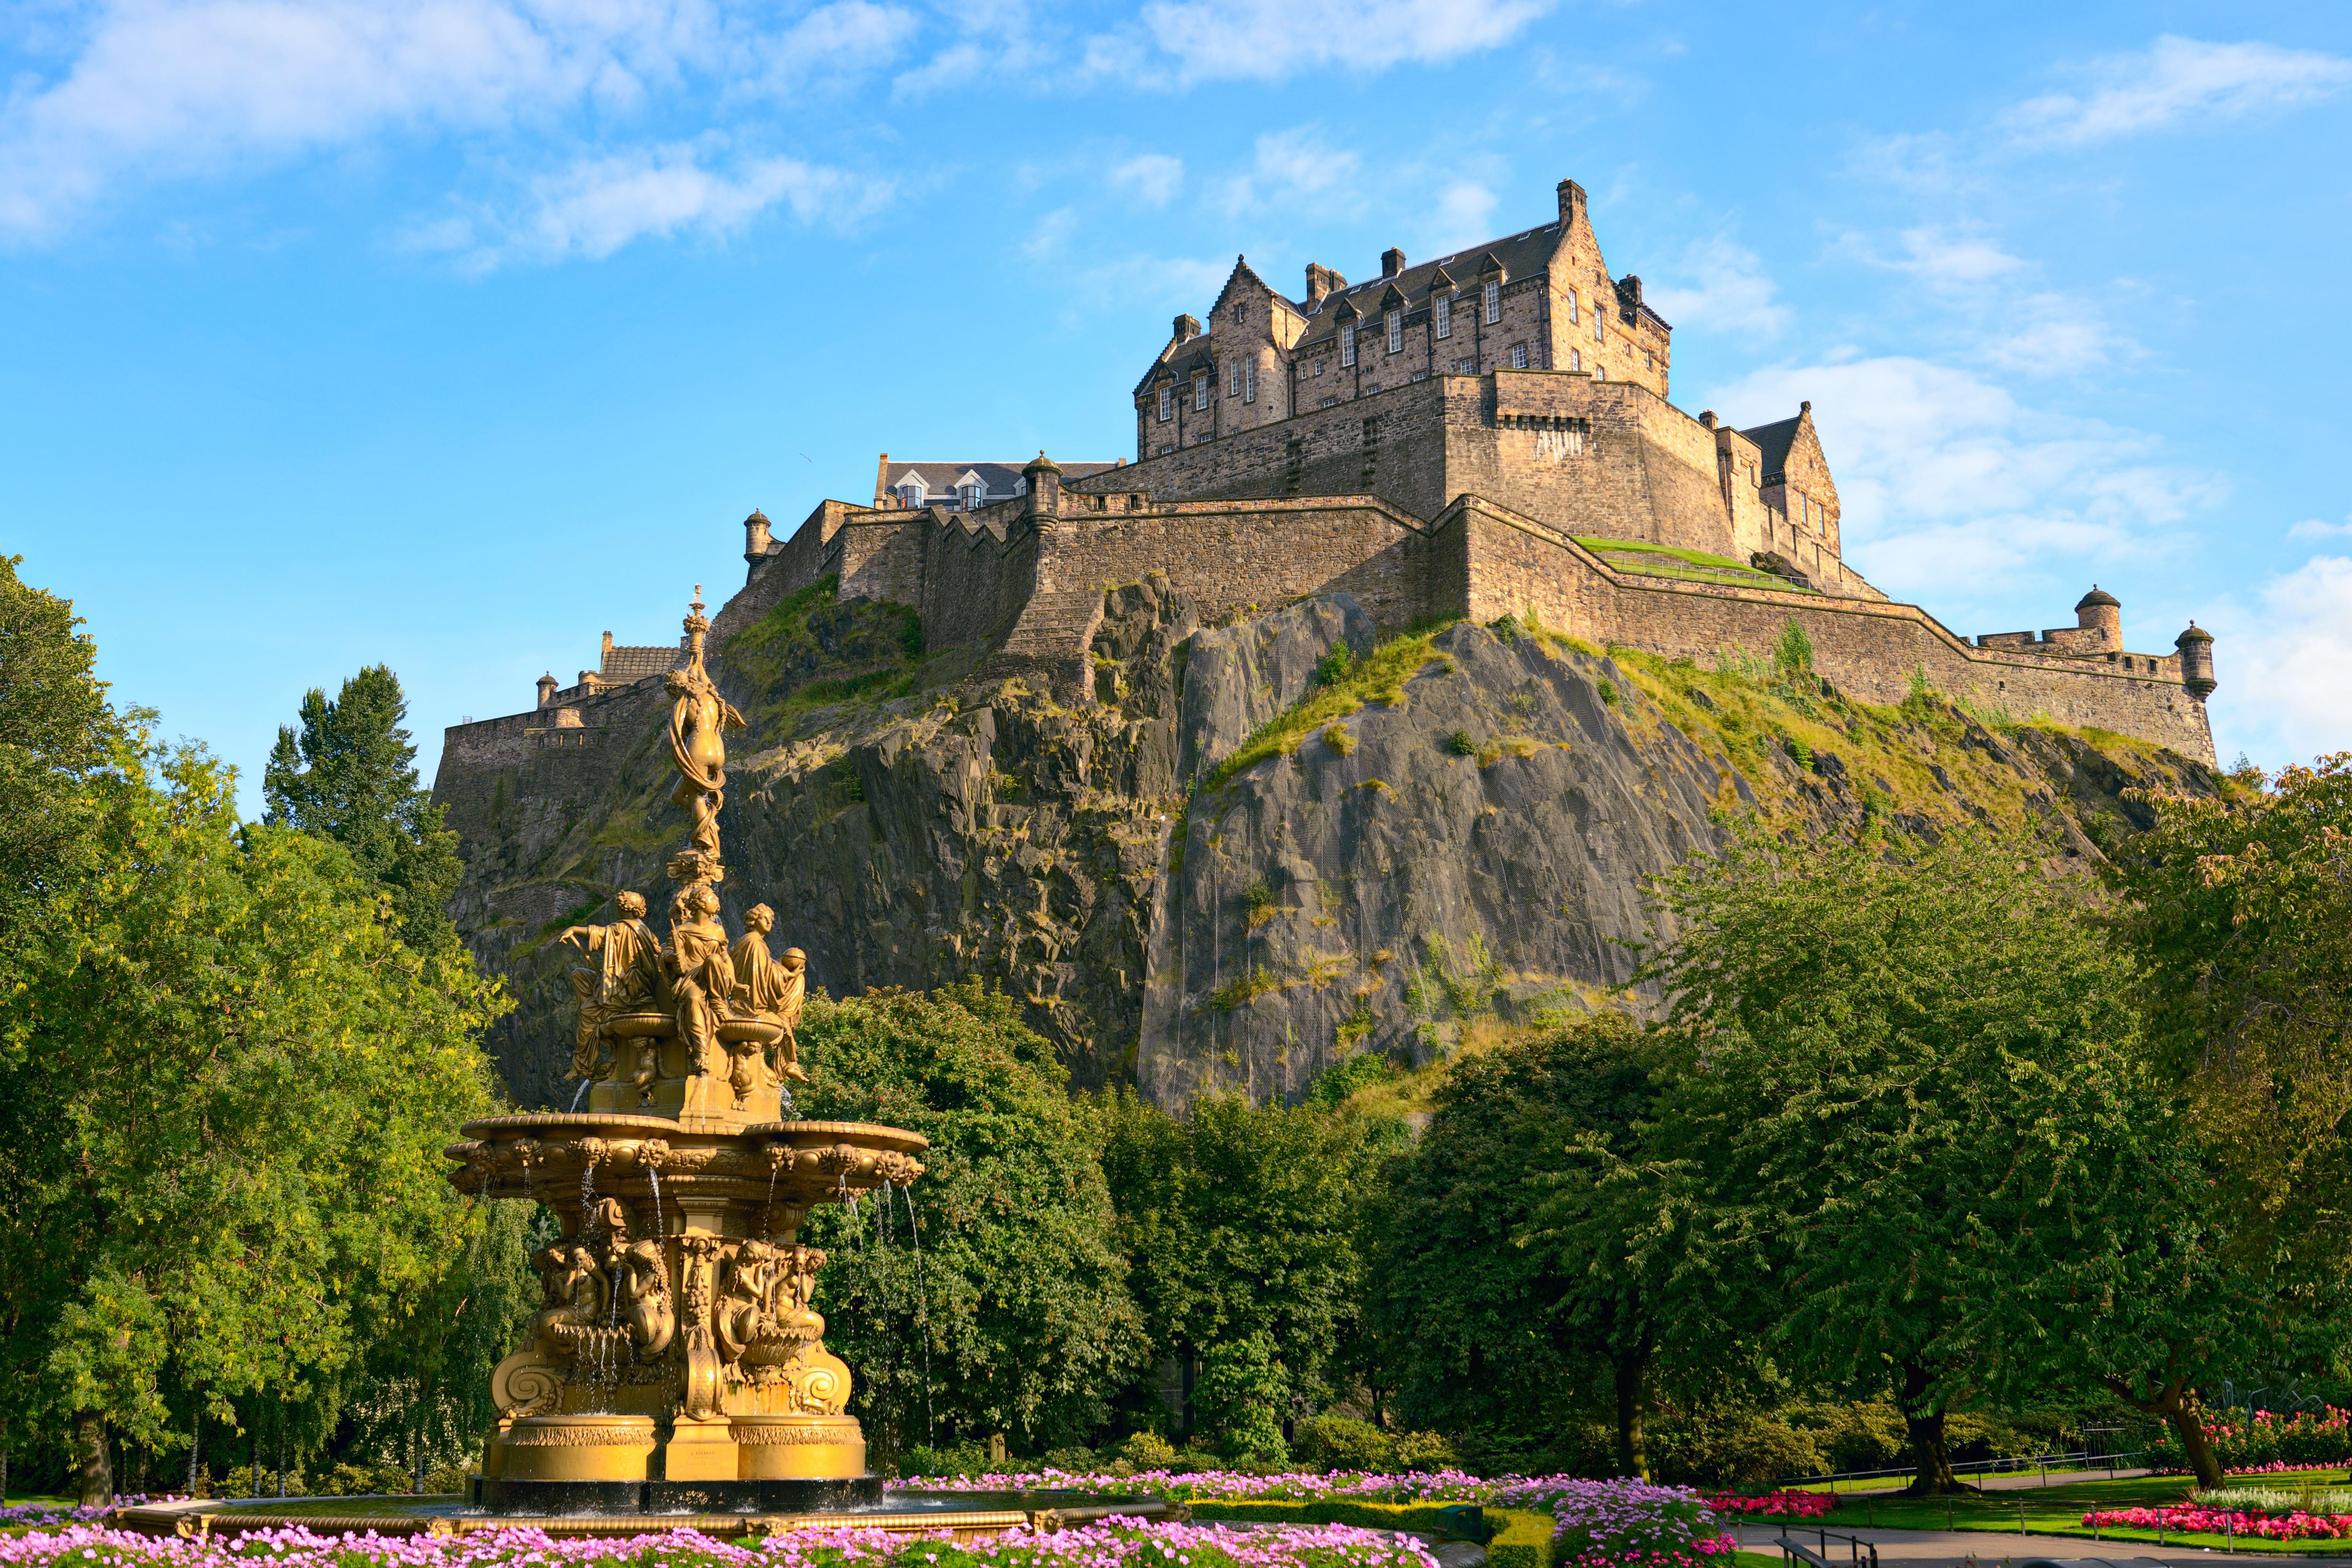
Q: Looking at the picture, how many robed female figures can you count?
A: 3